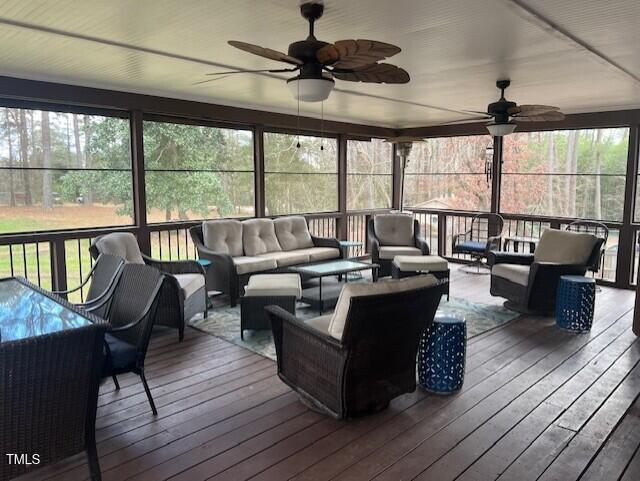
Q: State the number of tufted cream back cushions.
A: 5